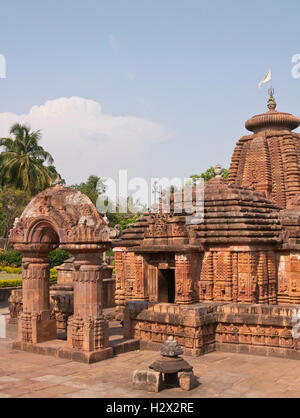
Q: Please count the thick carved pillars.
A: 2